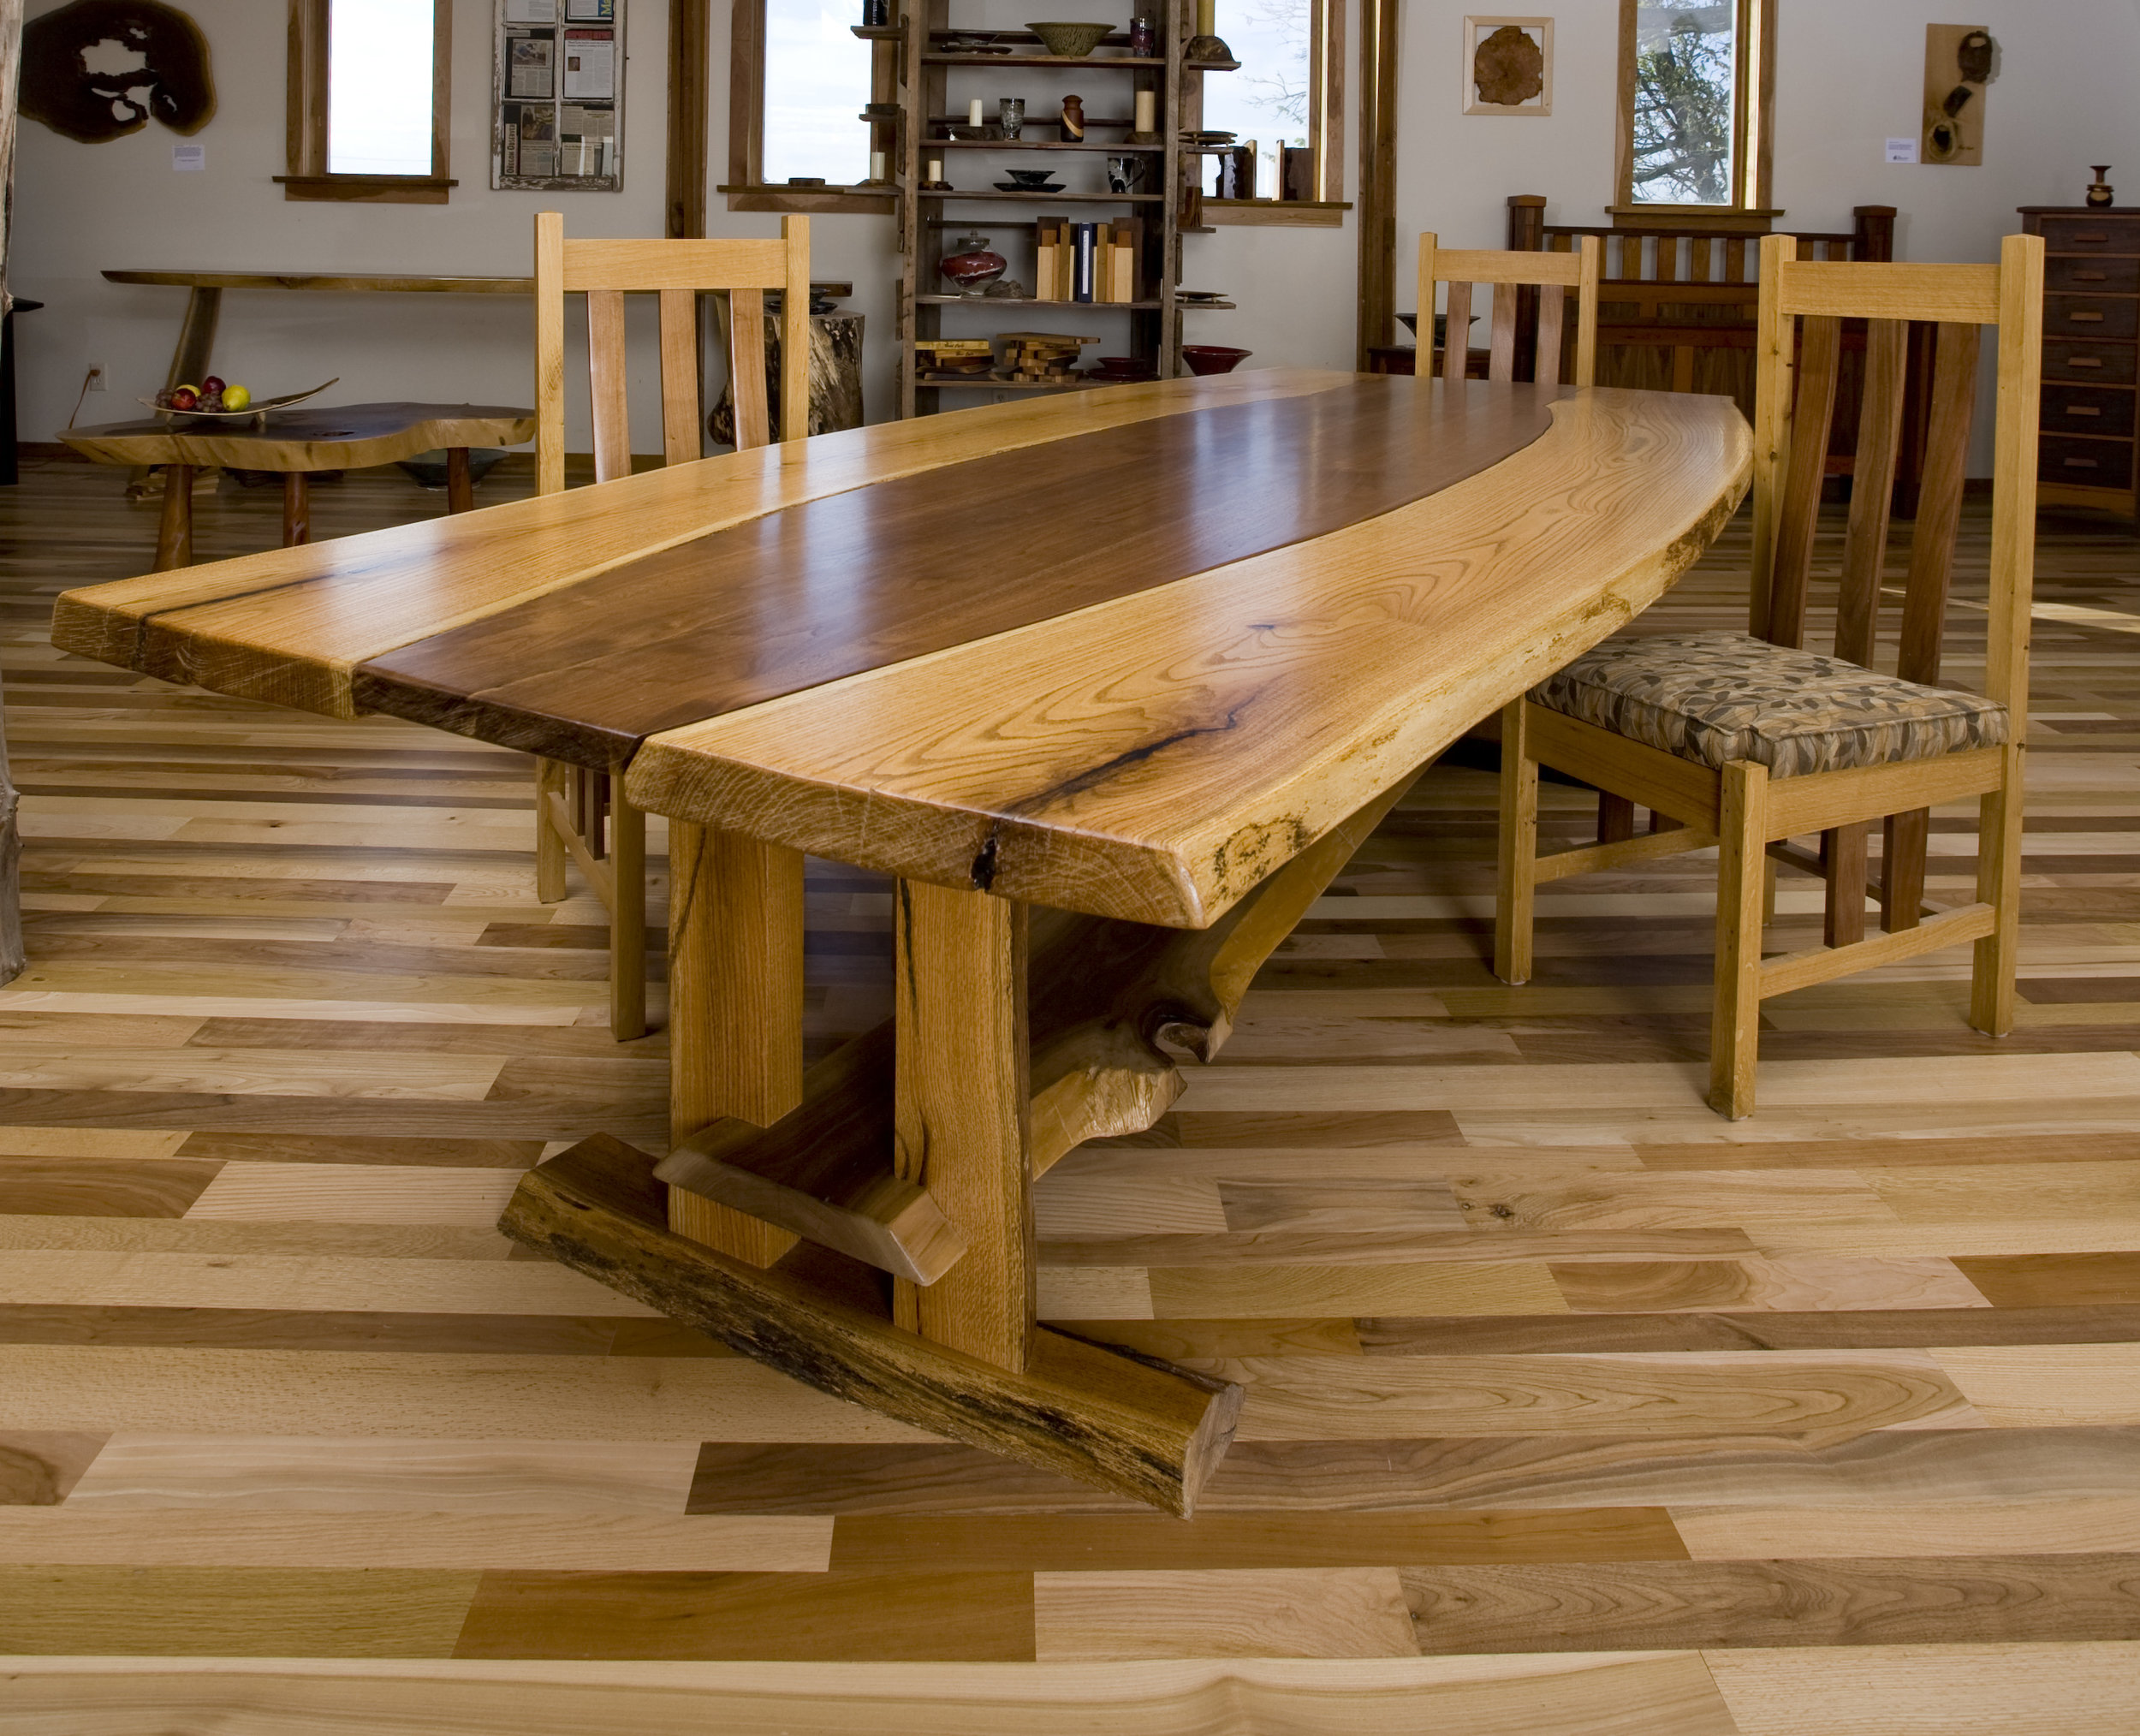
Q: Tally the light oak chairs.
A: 3